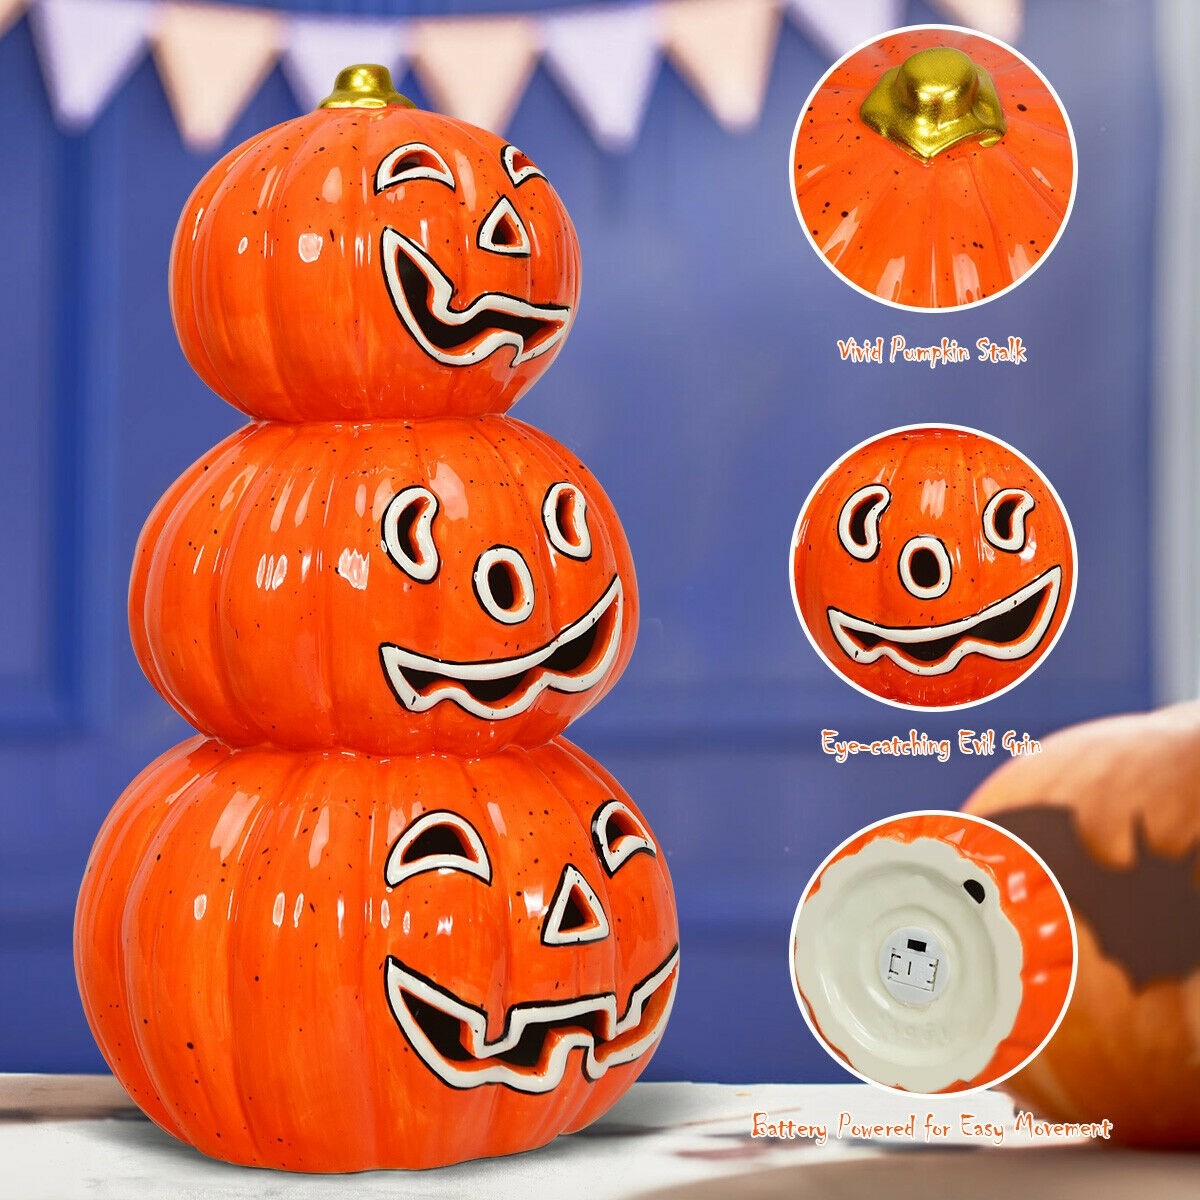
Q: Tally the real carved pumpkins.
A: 0